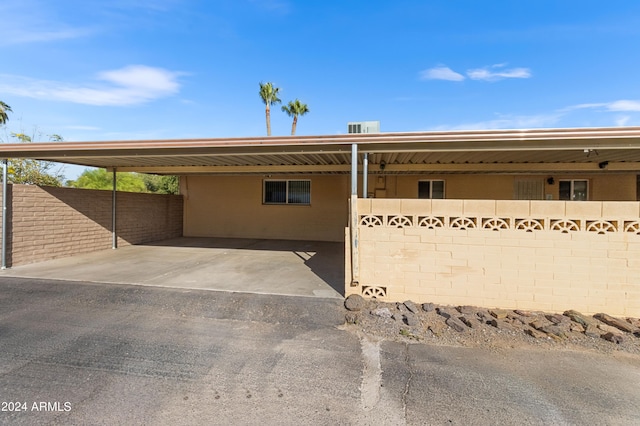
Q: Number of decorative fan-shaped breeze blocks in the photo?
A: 10